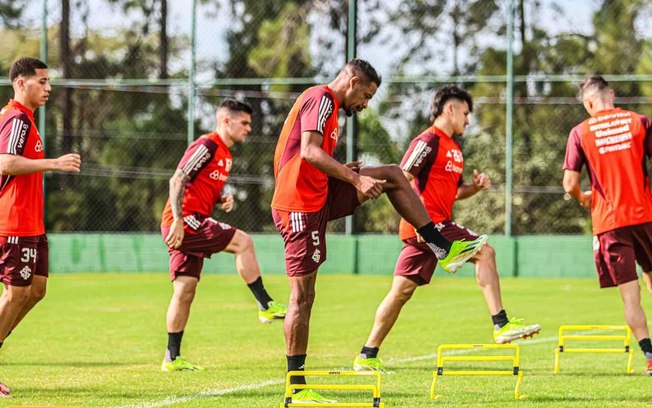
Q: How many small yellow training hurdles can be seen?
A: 3